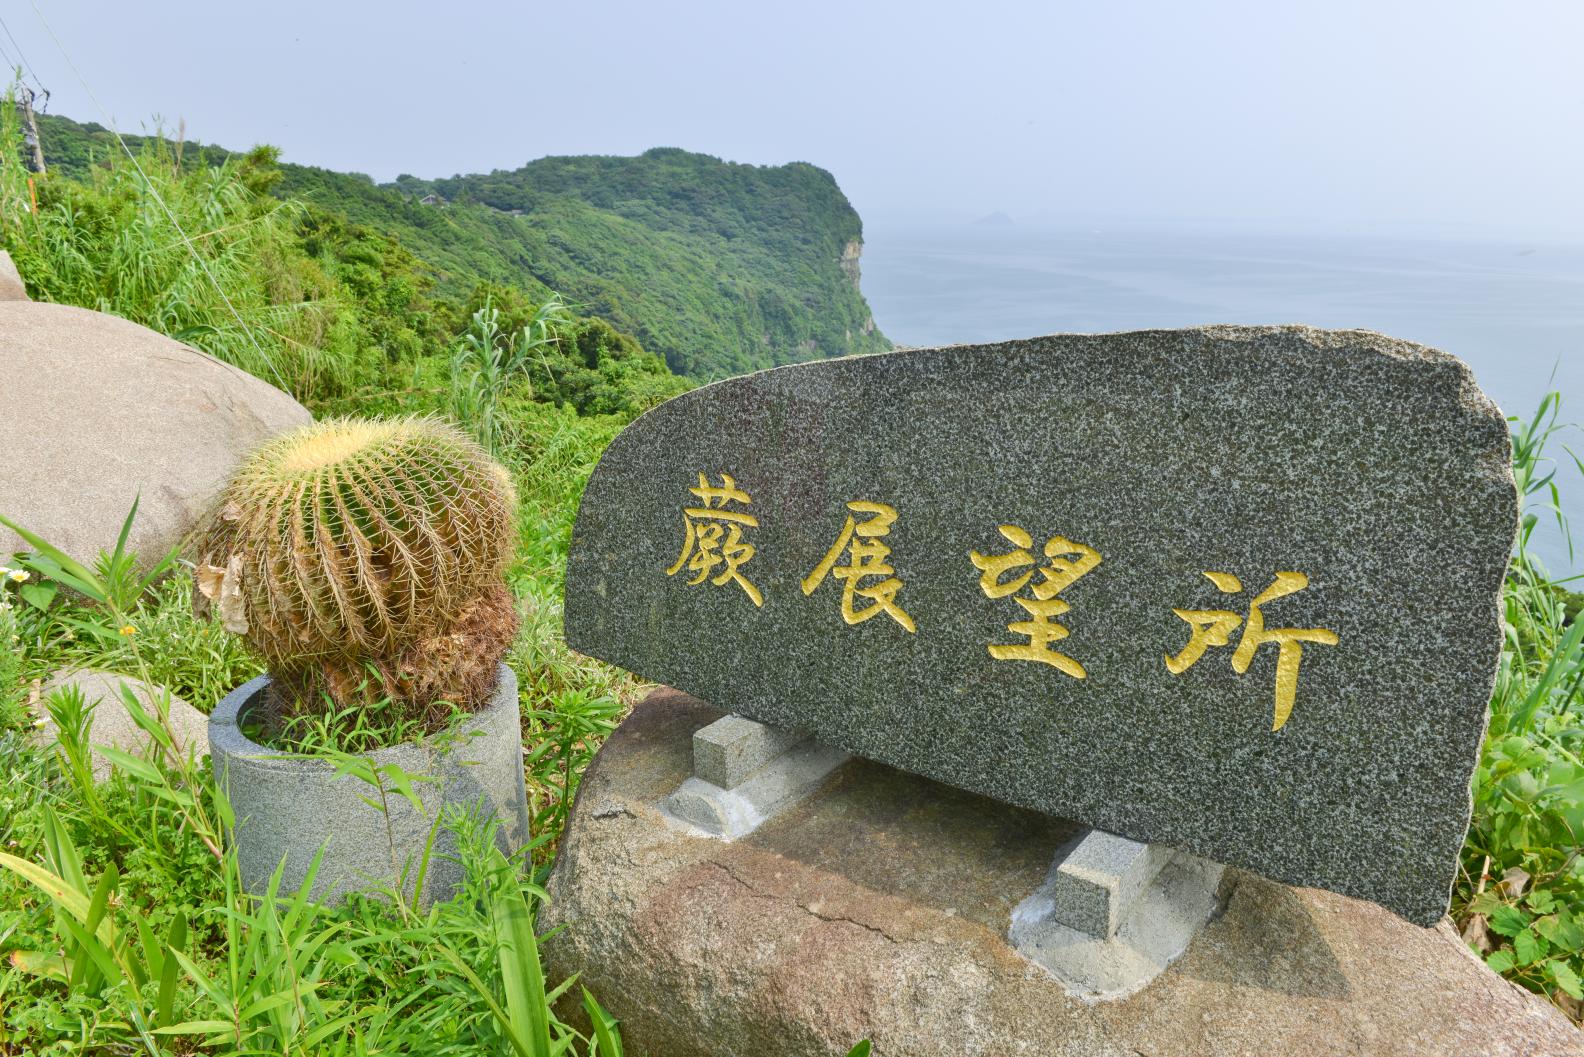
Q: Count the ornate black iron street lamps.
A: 0